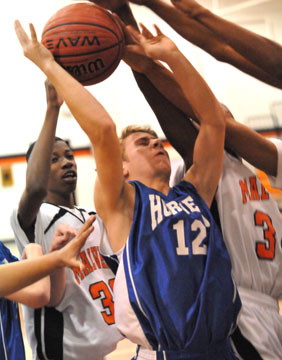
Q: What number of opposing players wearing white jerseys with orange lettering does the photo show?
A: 2